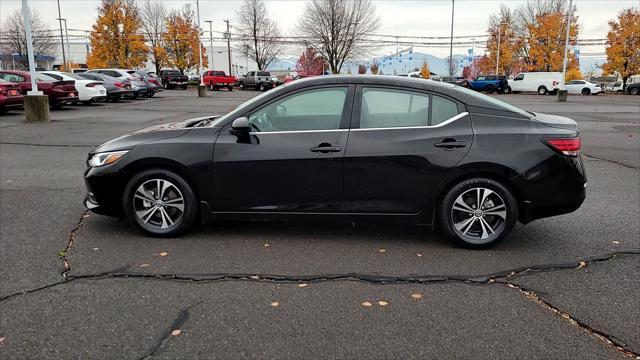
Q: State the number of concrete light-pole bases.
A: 3